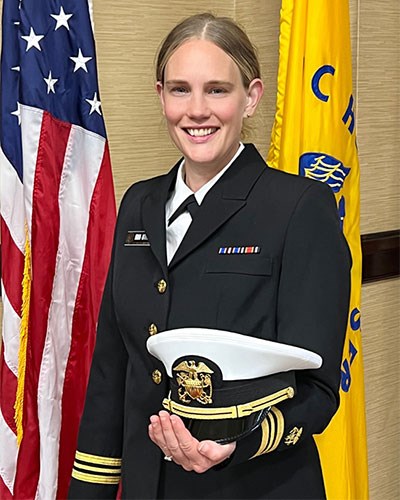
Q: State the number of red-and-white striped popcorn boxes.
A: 0